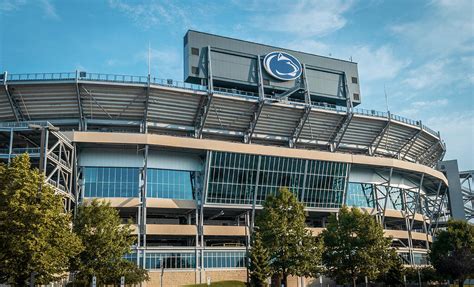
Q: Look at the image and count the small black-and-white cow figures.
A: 0